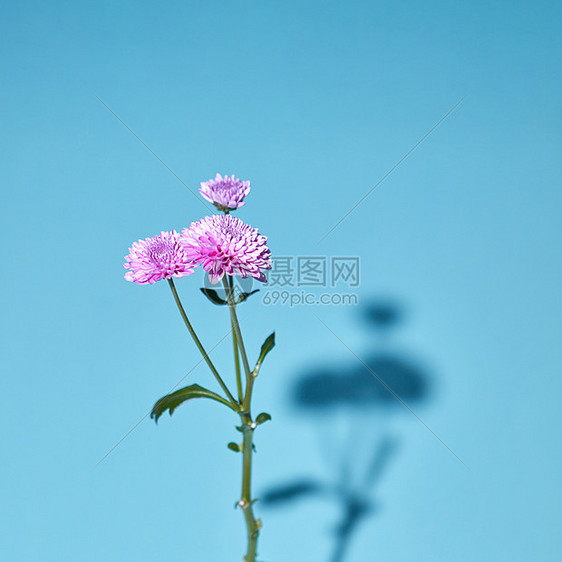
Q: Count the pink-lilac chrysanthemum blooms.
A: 3